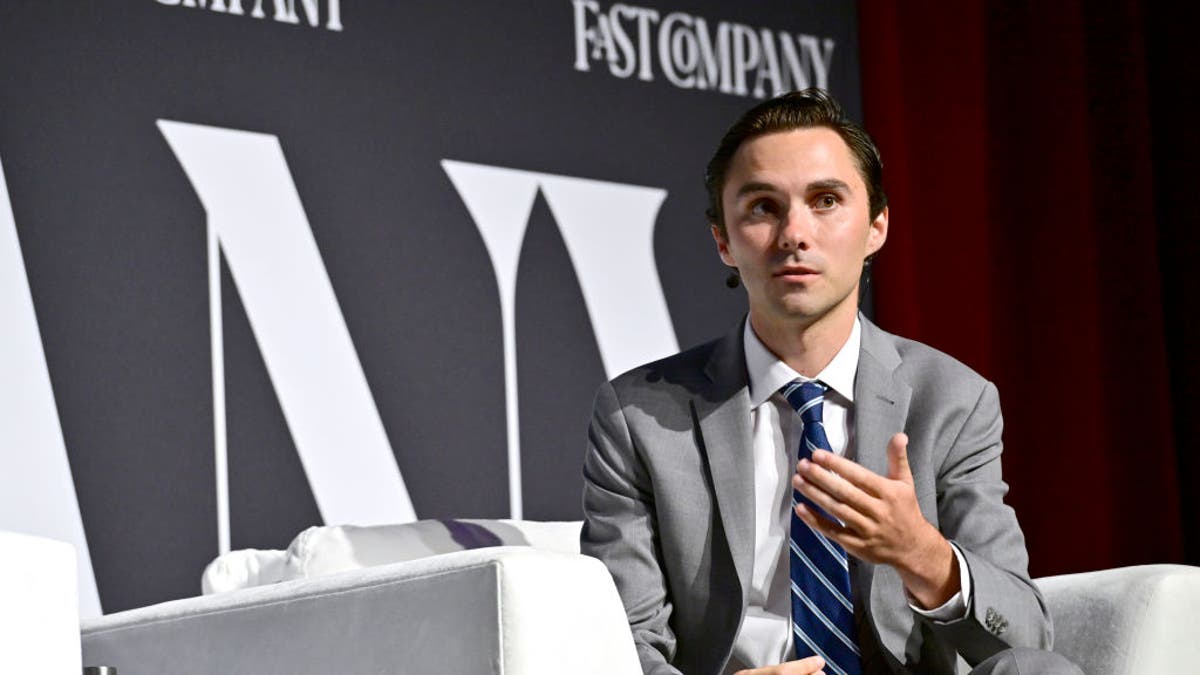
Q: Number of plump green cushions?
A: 0